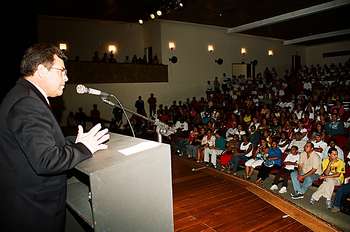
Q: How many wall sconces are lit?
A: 6